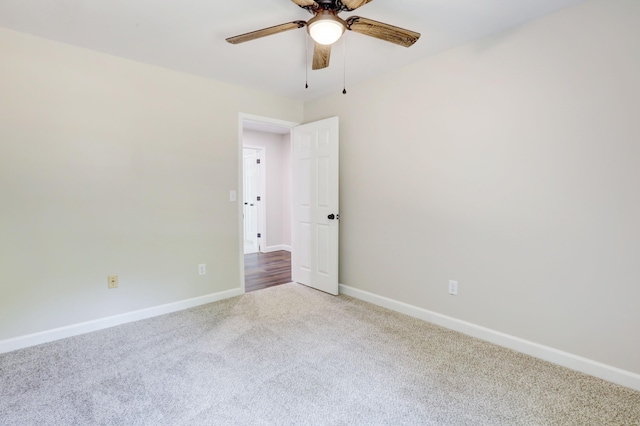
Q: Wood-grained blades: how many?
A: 5